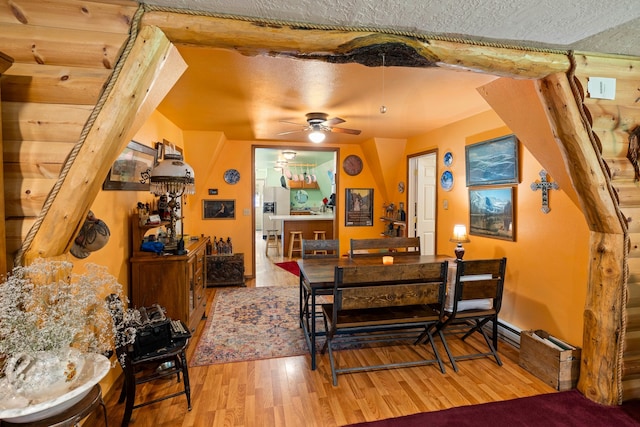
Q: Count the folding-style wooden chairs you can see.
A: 2